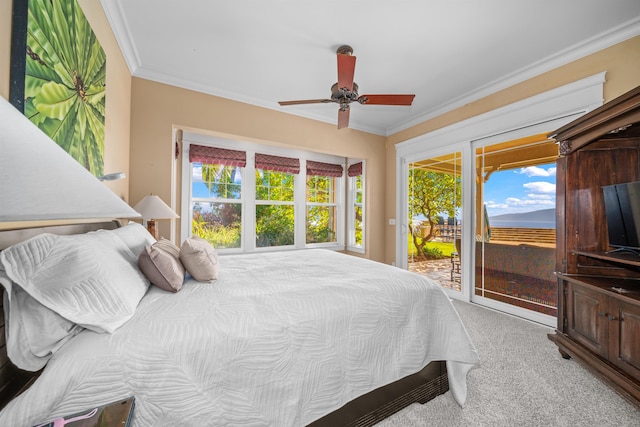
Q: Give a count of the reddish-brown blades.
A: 4